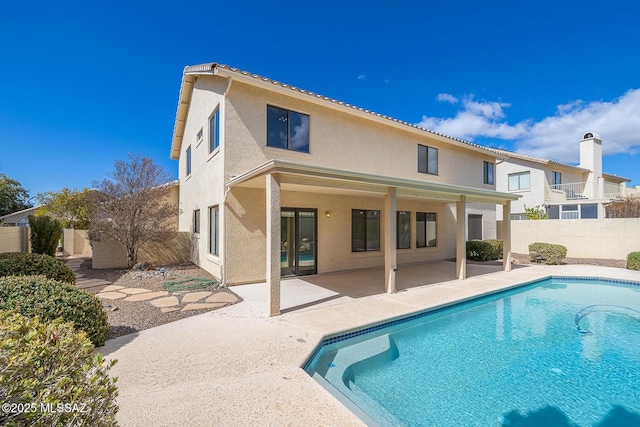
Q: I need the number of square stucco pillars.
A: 4